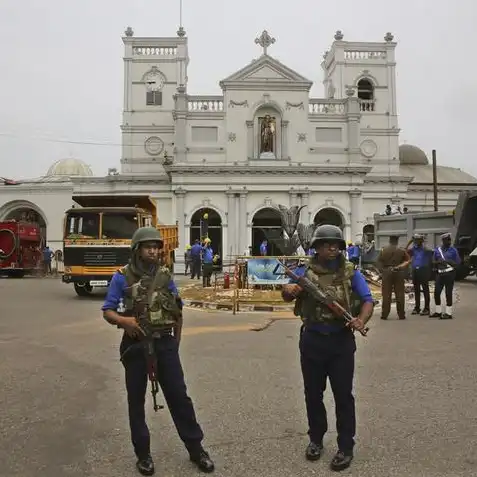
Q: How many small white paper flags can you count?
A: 0